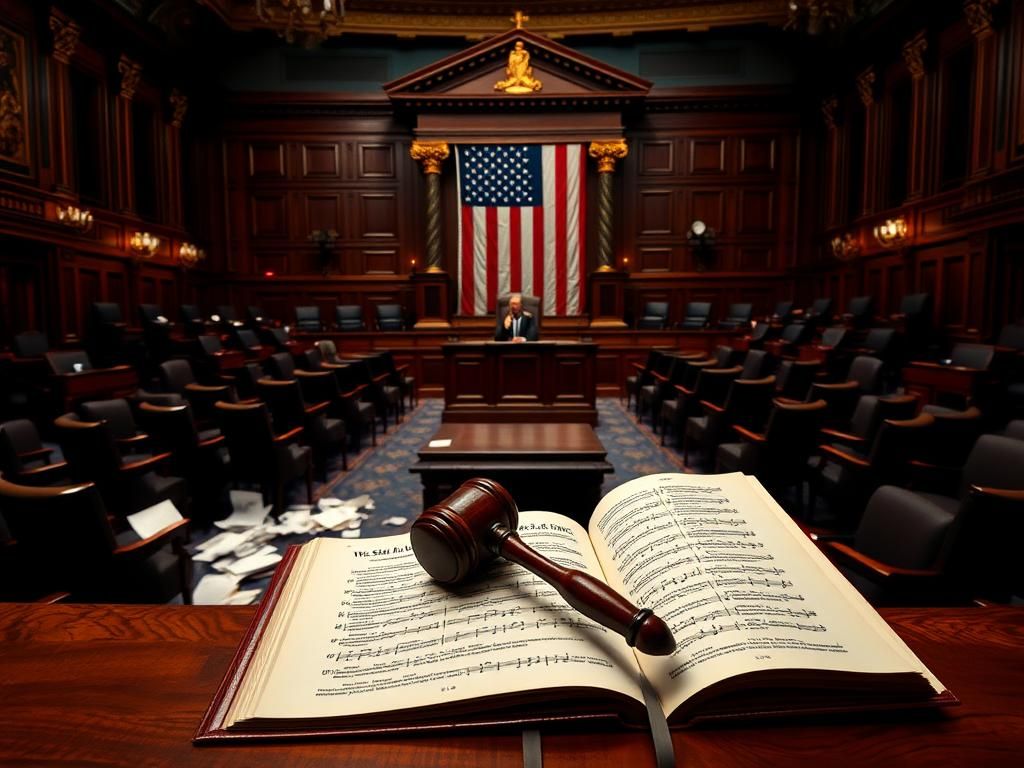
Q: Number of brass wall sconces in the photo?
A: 5